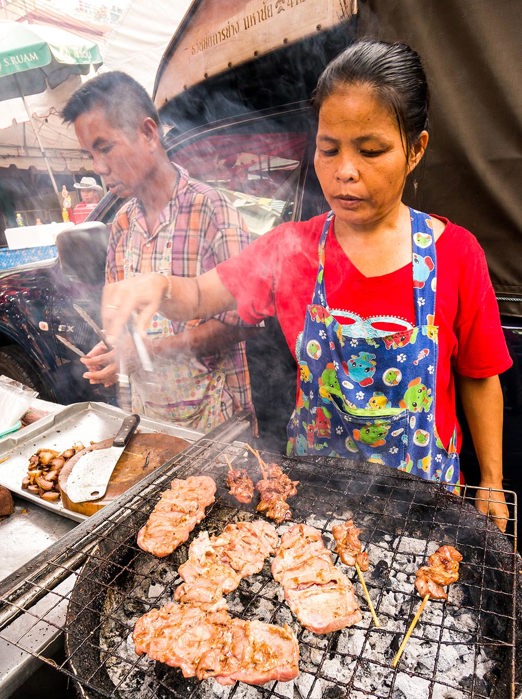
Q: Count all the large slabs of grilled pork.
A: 4